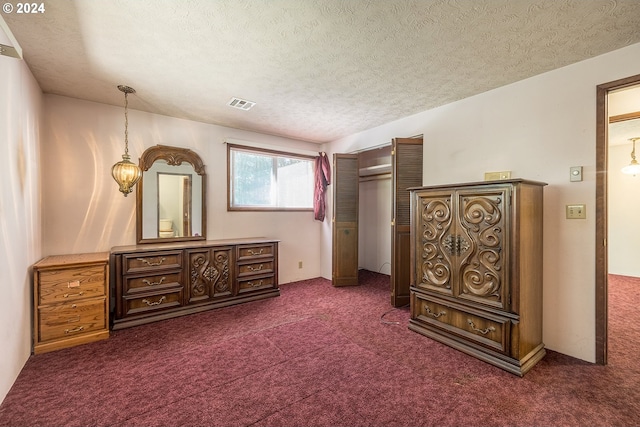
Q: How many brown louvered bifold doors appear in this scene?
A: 2